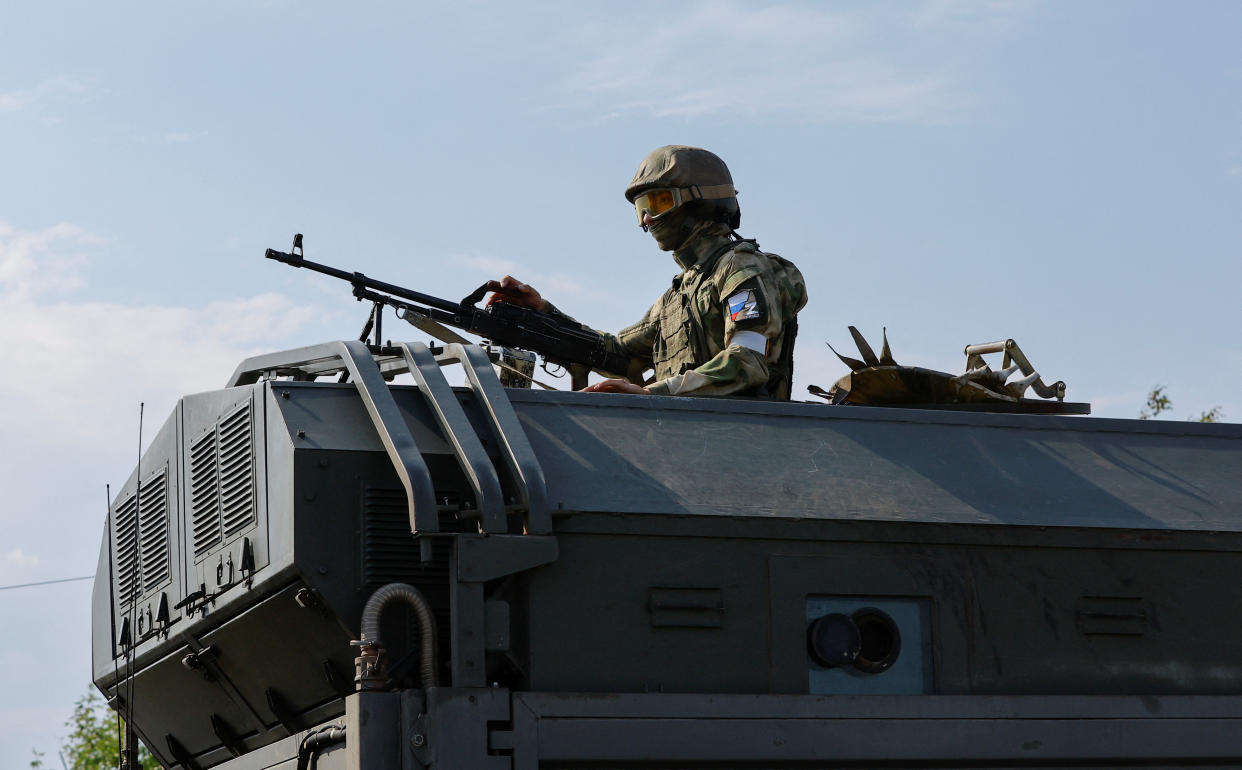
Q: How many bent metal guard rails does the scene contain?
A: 3